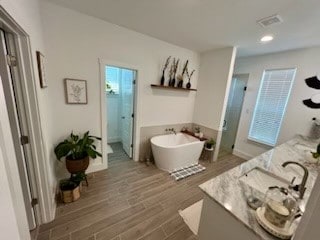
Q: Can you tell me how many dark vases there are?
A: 5